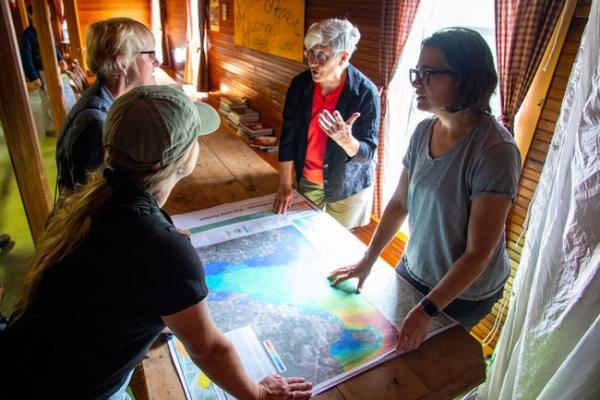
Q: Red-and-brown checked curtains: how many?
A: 2